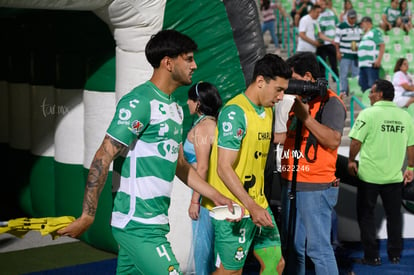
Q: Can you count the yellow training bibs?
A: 2